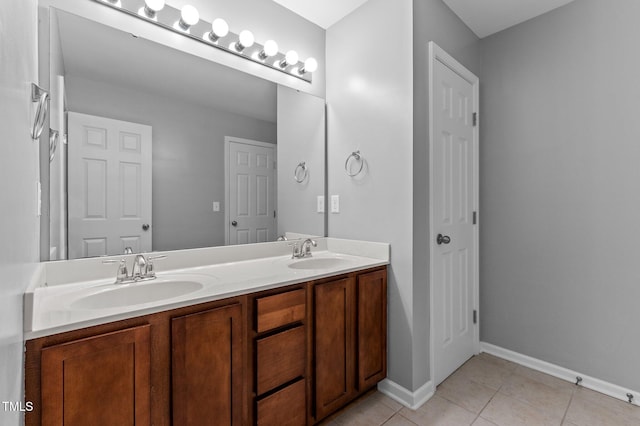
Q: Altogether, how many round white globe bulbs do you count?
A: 7